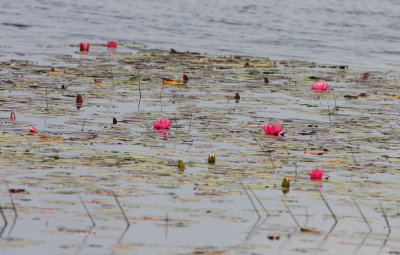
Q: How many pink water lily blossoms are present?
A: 6